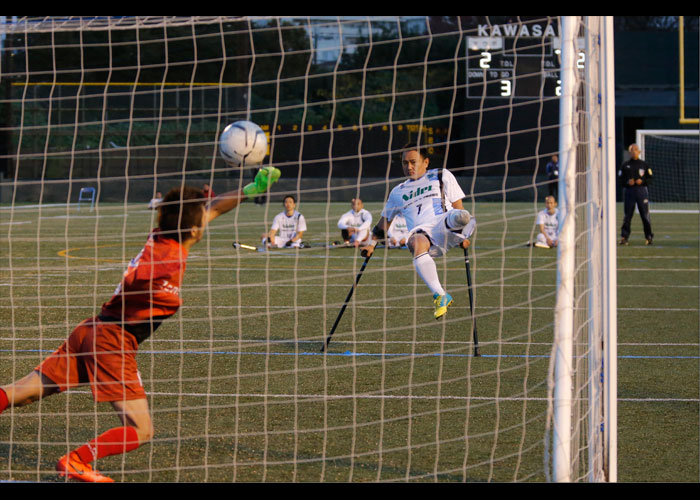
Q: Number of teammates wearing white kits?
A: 5